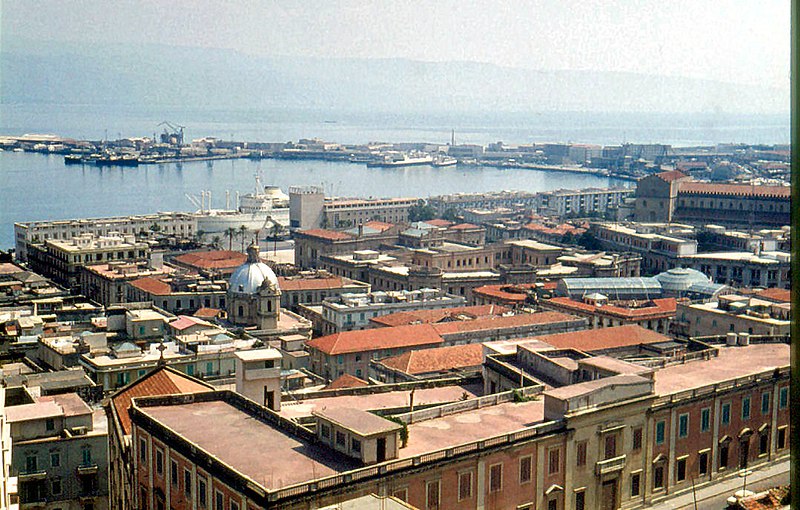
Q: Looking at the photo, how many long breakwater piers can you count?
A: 1